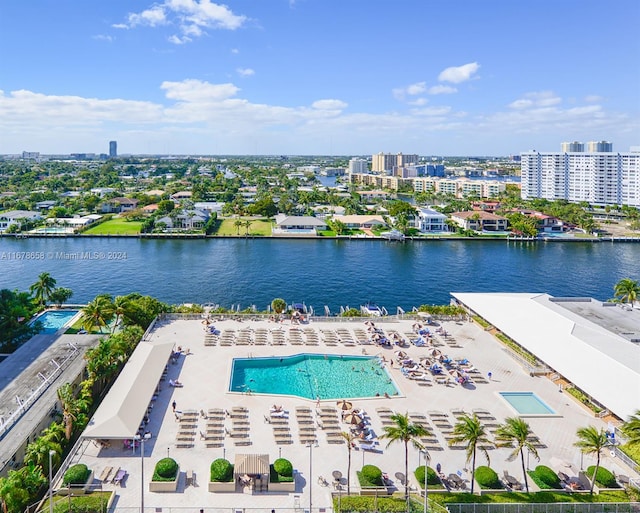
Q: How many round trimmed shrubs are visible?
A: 9